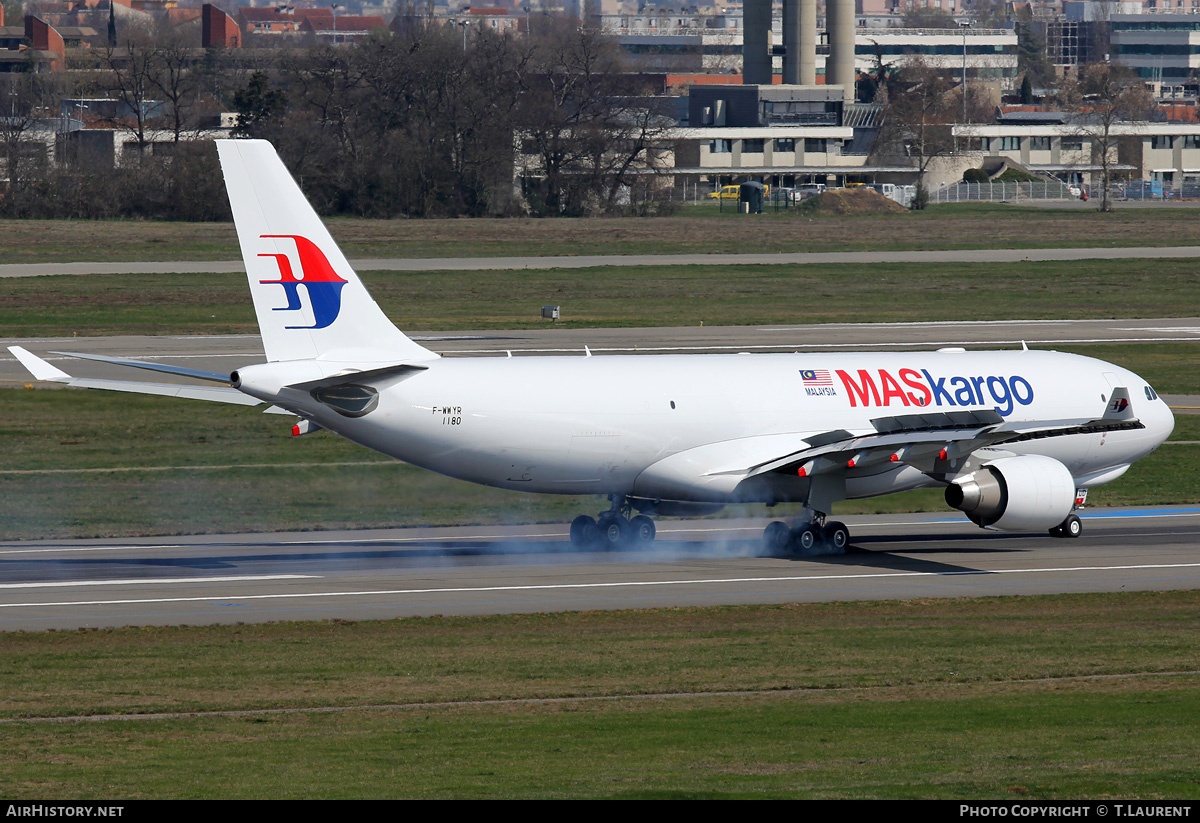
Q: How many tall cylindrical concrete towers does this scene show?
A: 3